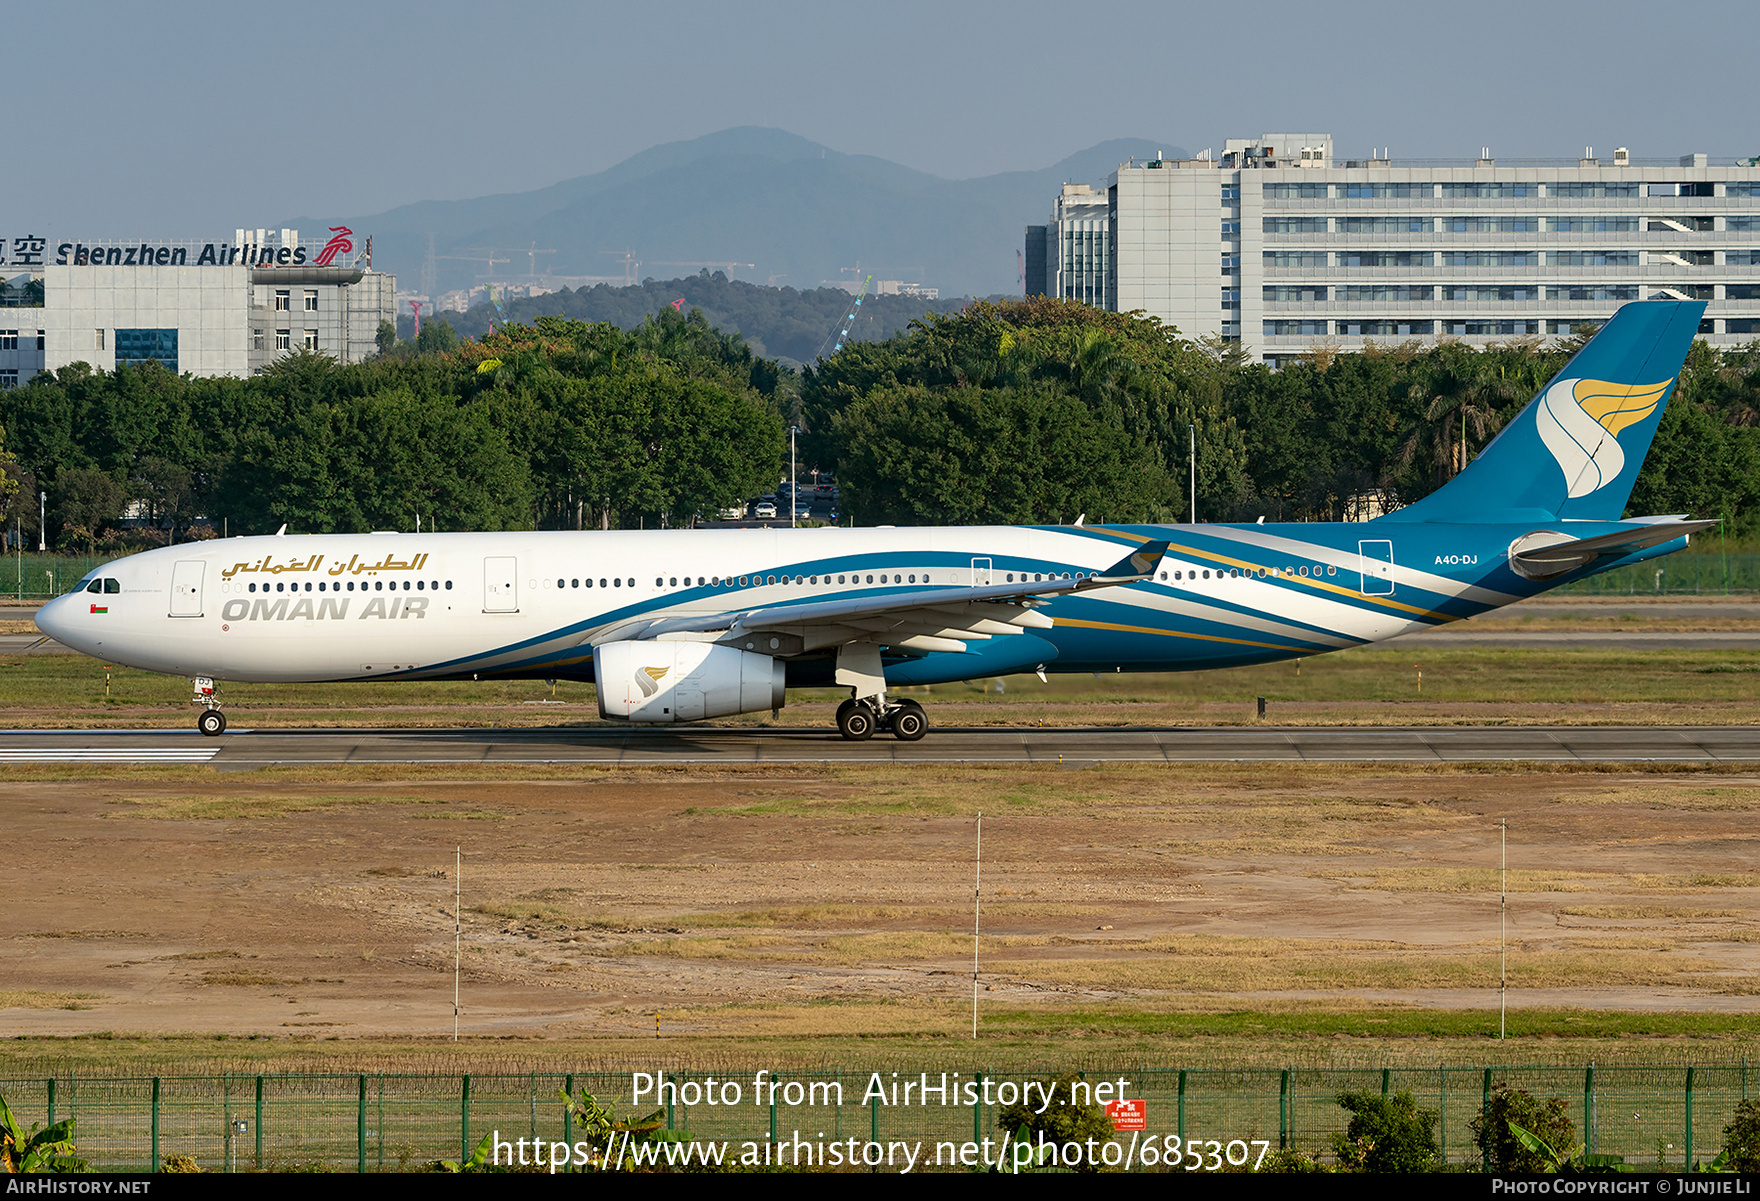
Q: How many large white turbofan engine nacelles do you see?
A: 1